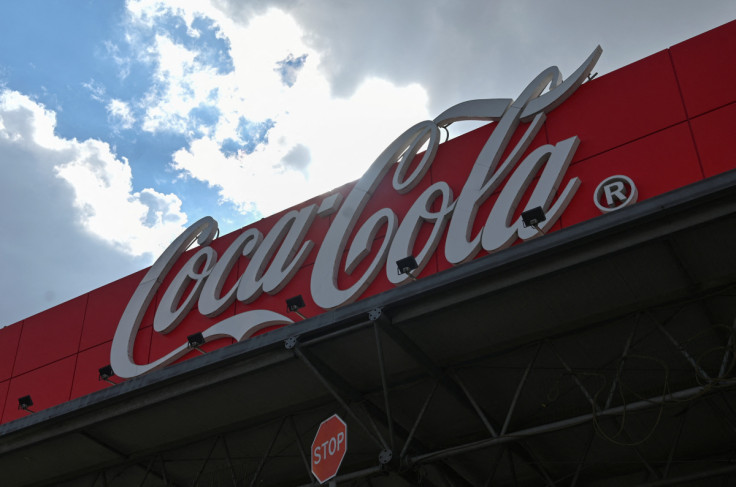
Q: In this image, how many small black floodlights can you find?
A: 6